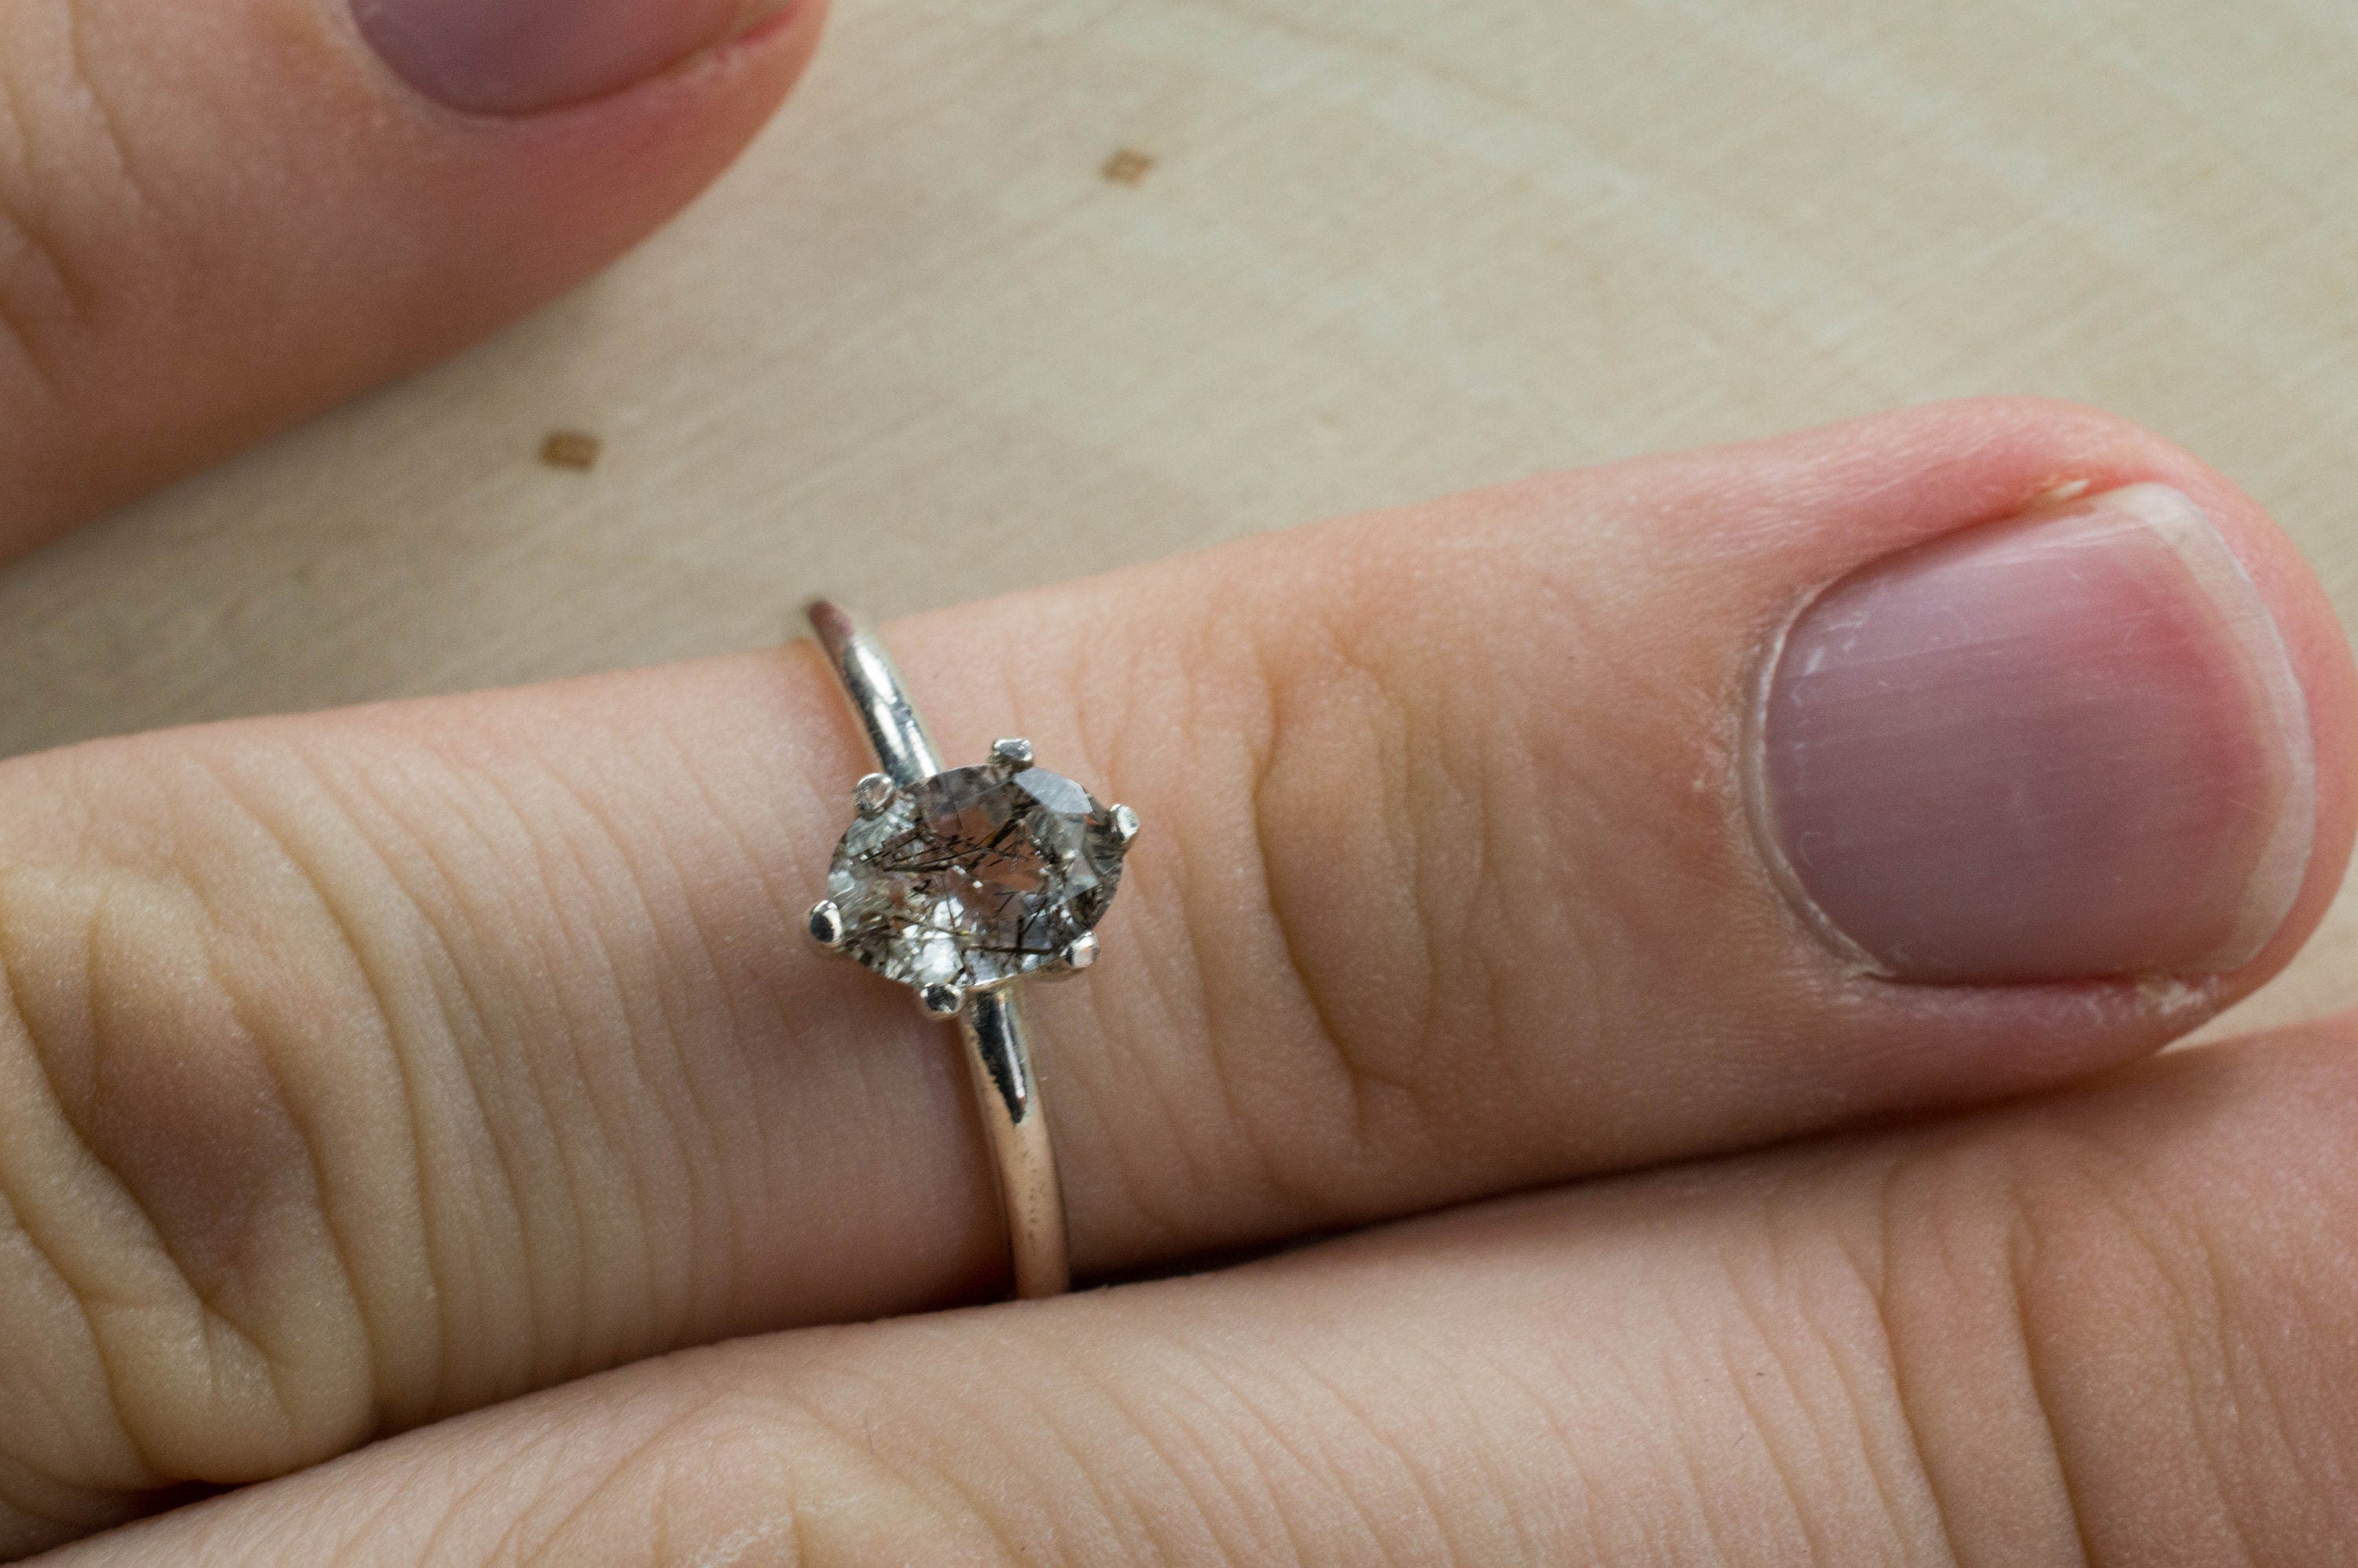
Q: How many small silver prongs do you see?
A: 6